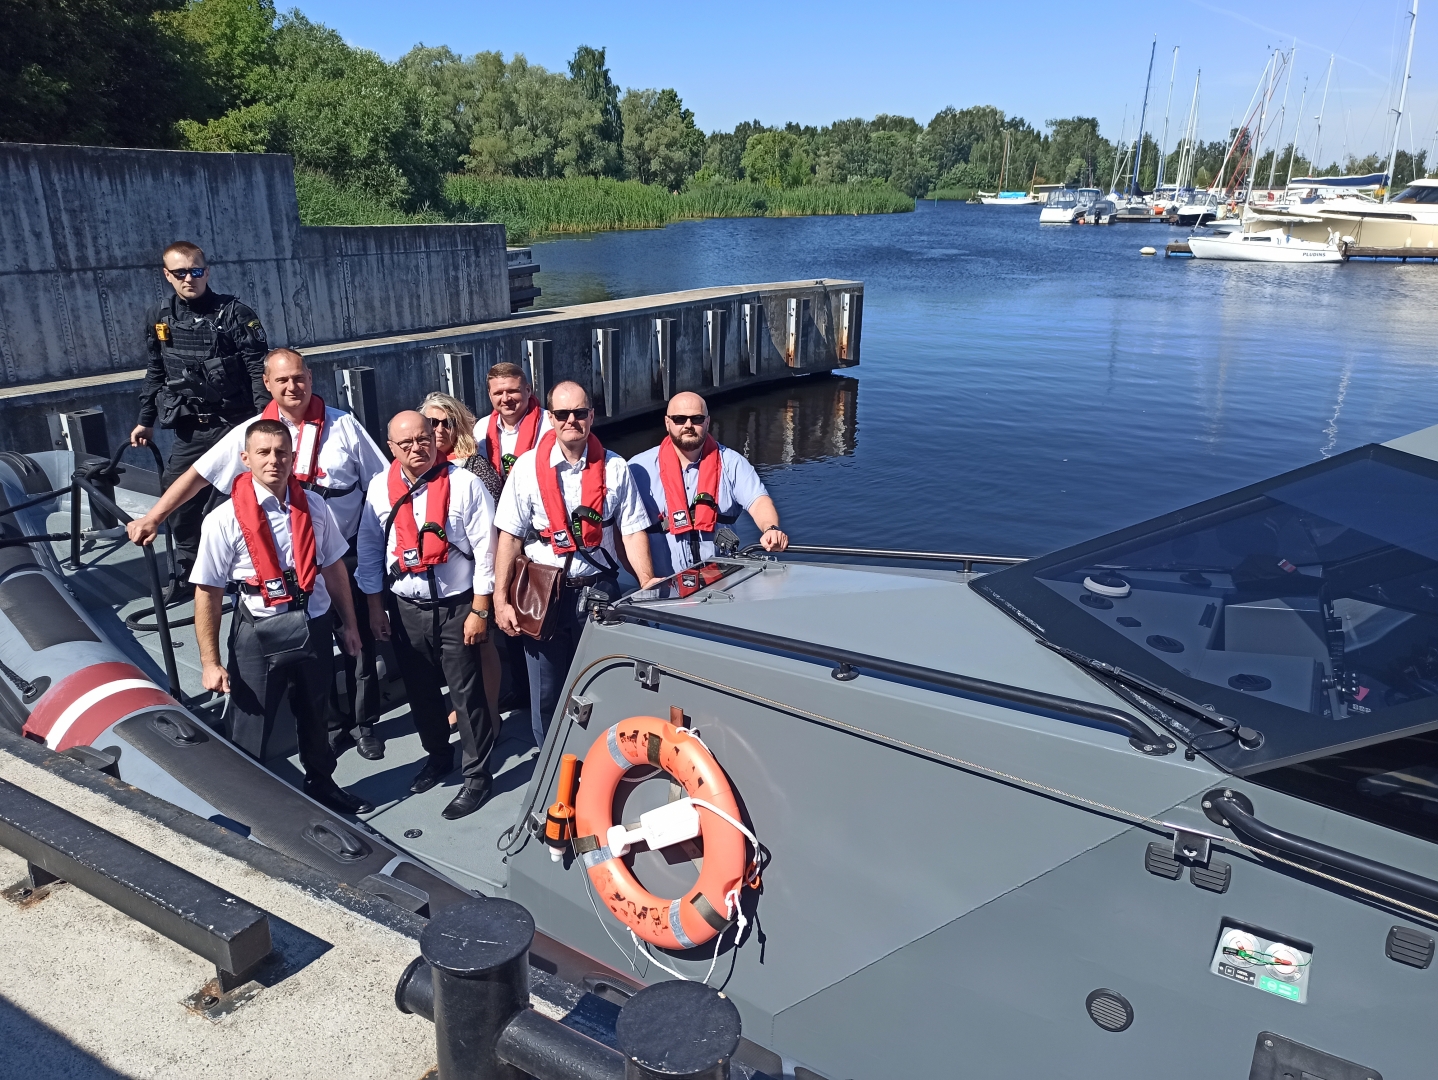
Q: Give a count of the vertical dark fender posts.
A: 10